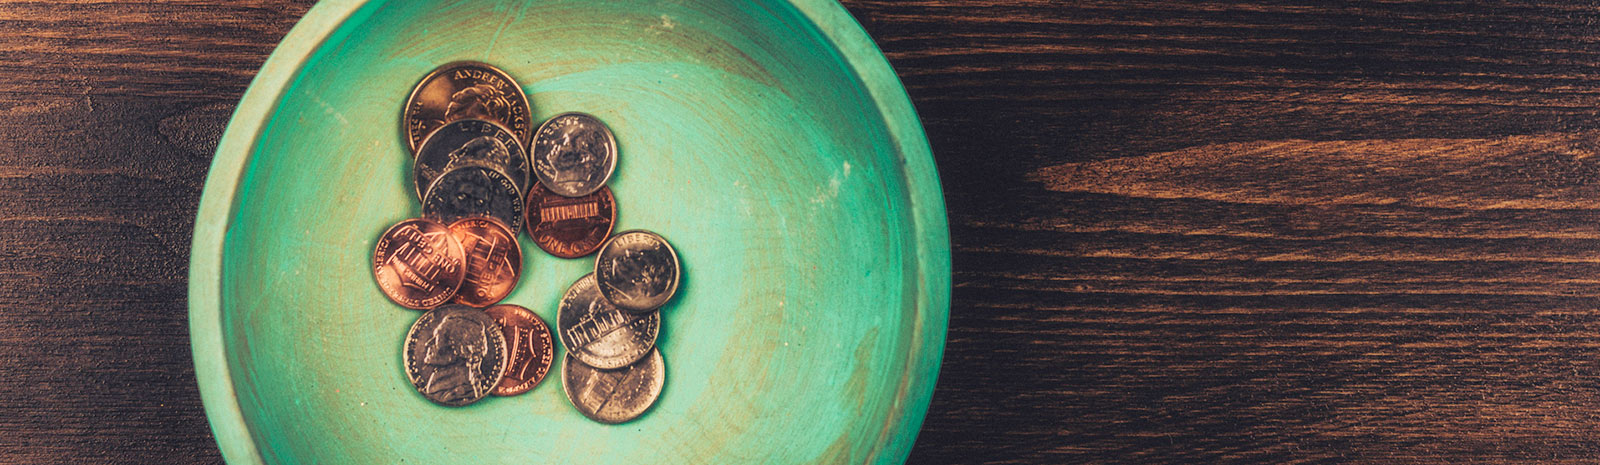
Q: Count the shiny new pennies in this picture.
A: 3